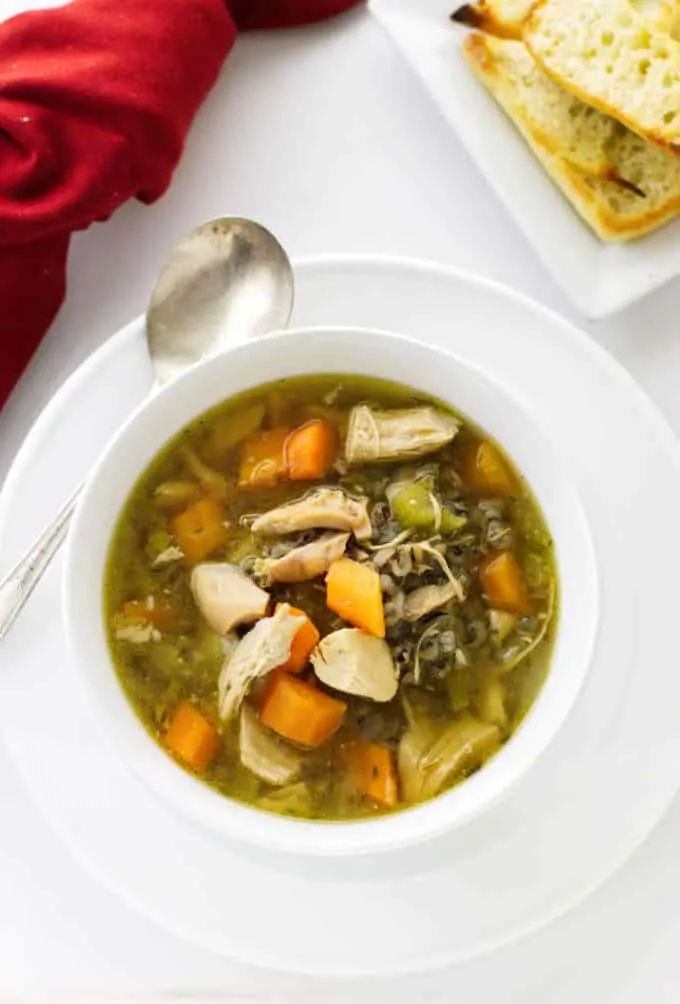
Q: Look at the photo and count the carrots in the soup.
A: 11